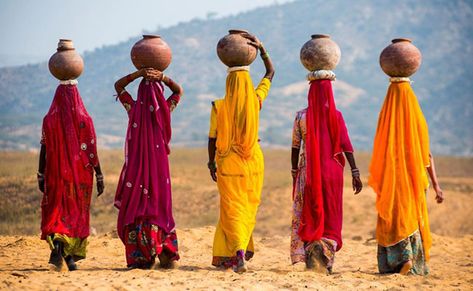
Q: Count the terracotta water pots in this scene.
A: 5